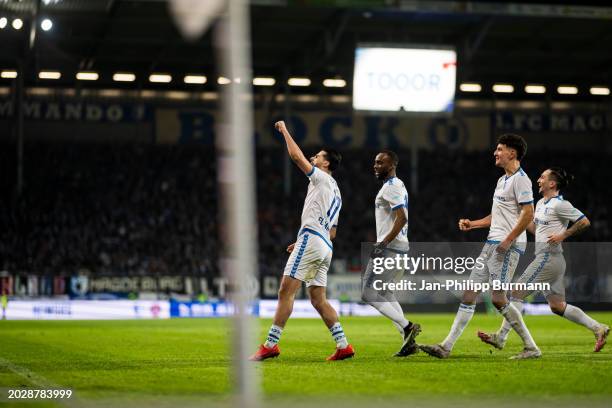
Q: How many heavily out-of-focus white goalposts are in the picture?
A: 1